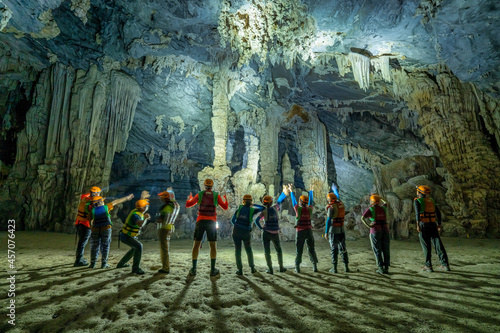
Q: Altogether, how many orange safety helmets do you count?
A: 11